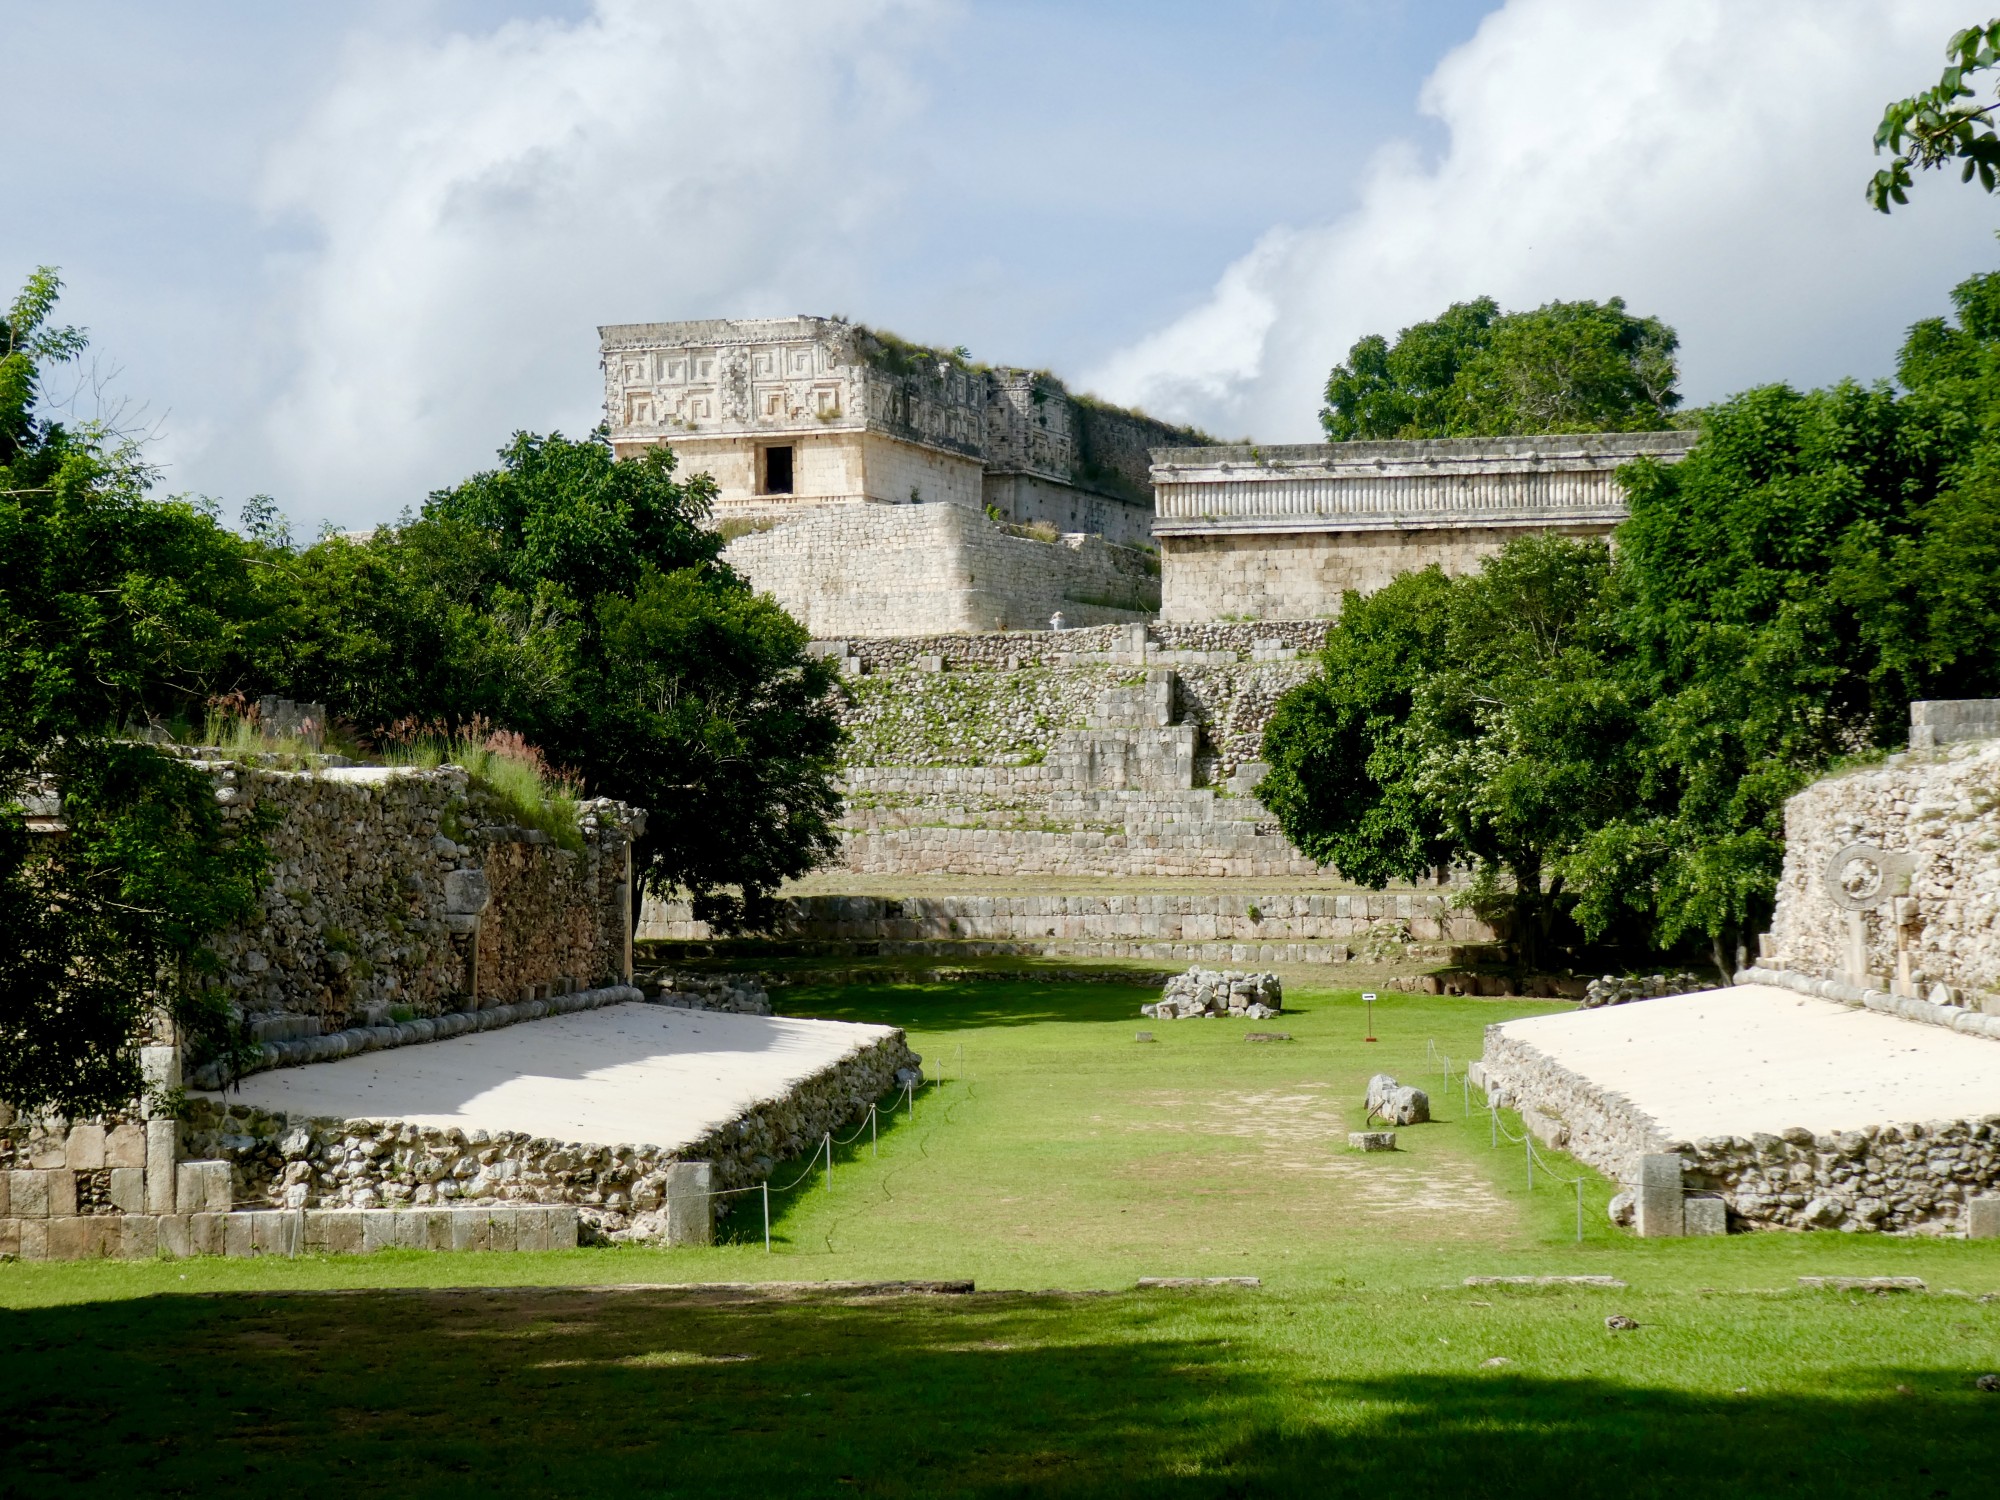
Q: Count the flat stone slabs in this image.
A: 2